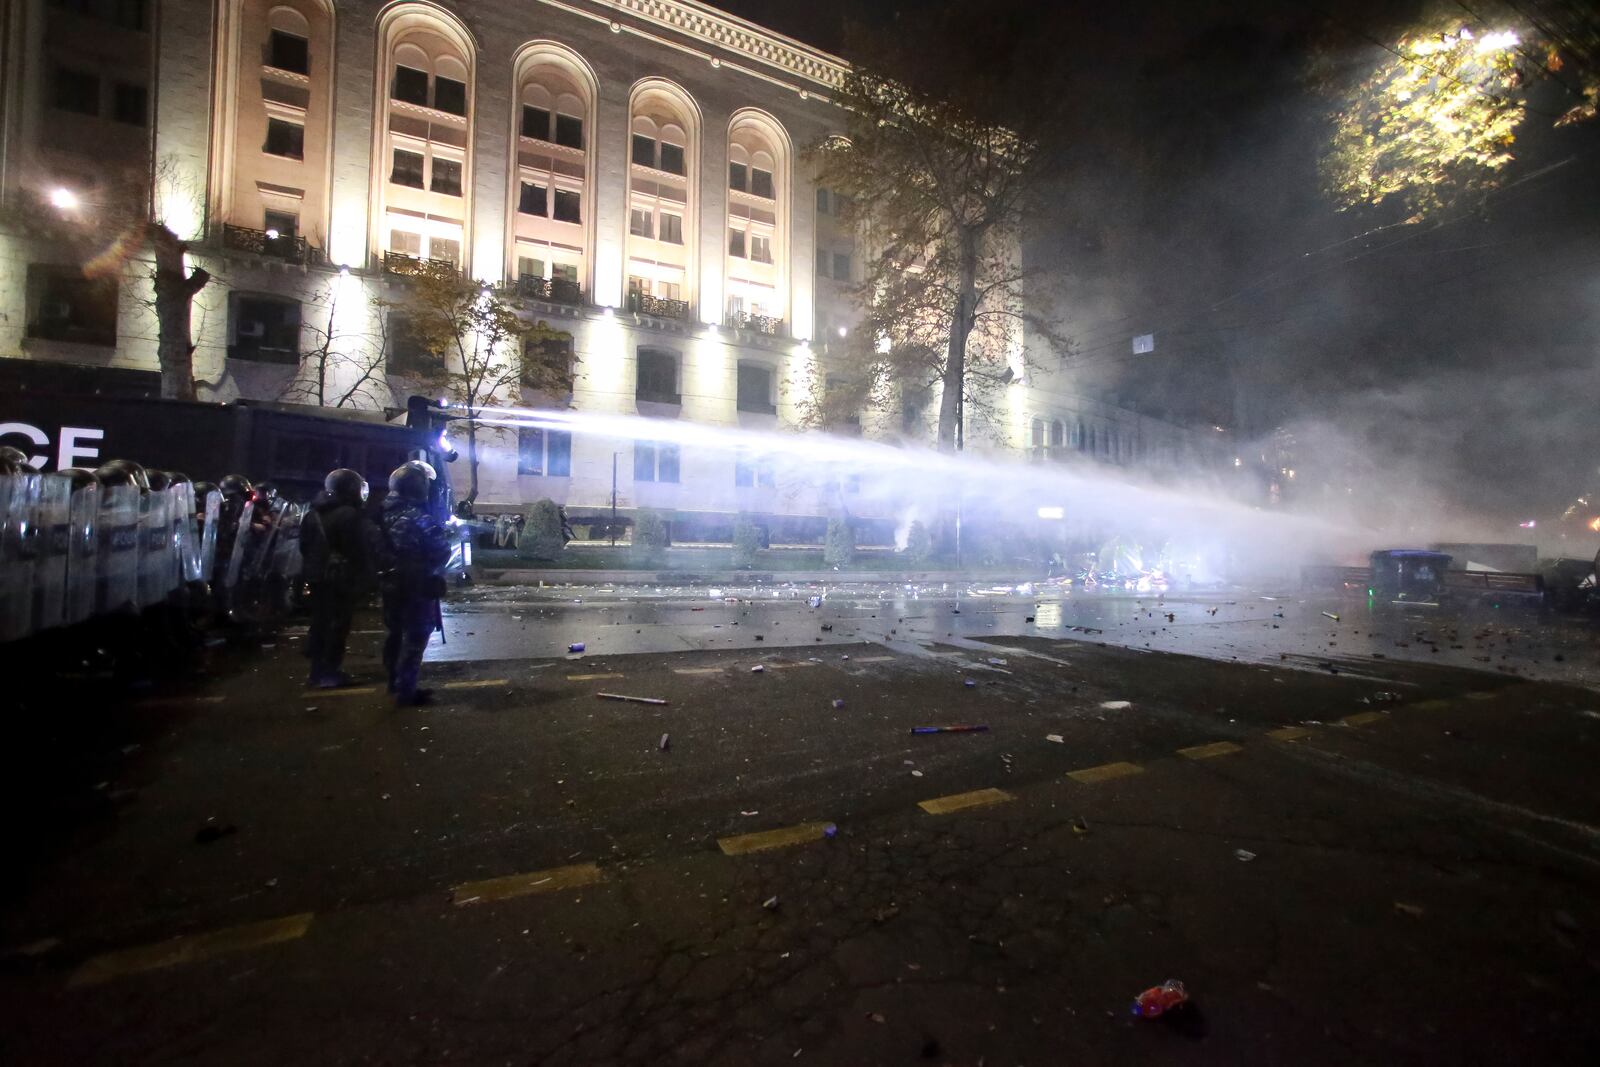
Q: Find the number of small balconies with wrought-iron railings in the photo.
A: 5